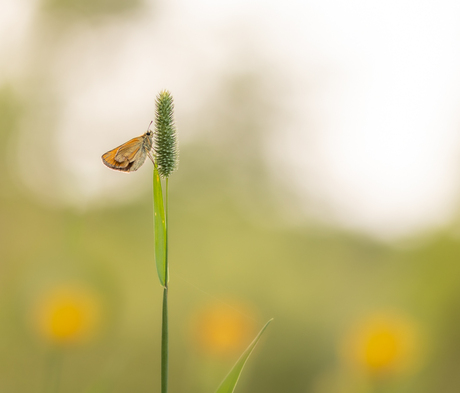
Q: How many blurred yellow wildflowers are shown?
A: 3